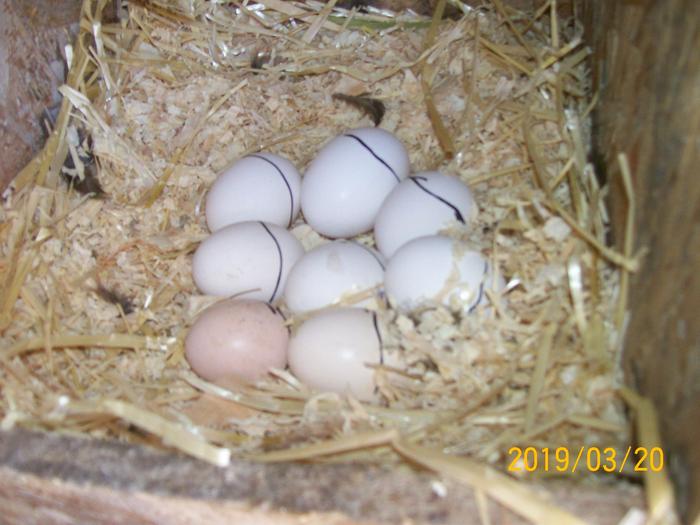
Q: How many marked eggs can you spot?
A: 8